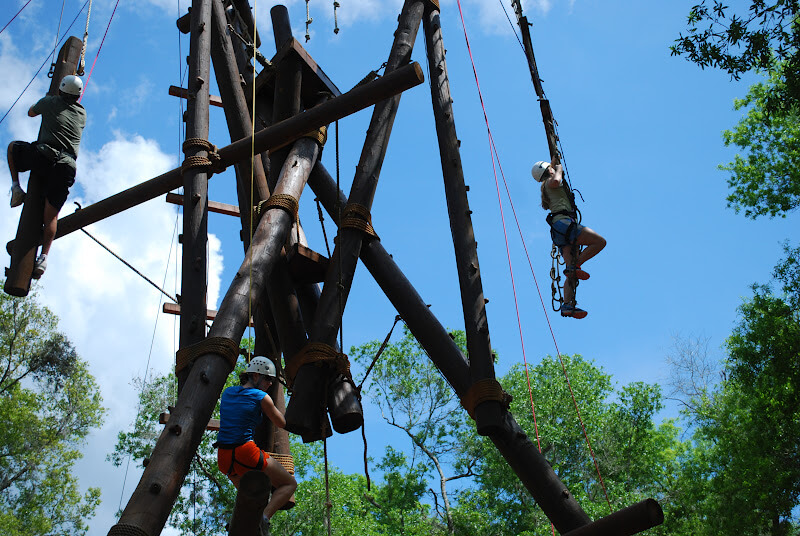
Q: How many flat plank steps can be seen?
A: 4